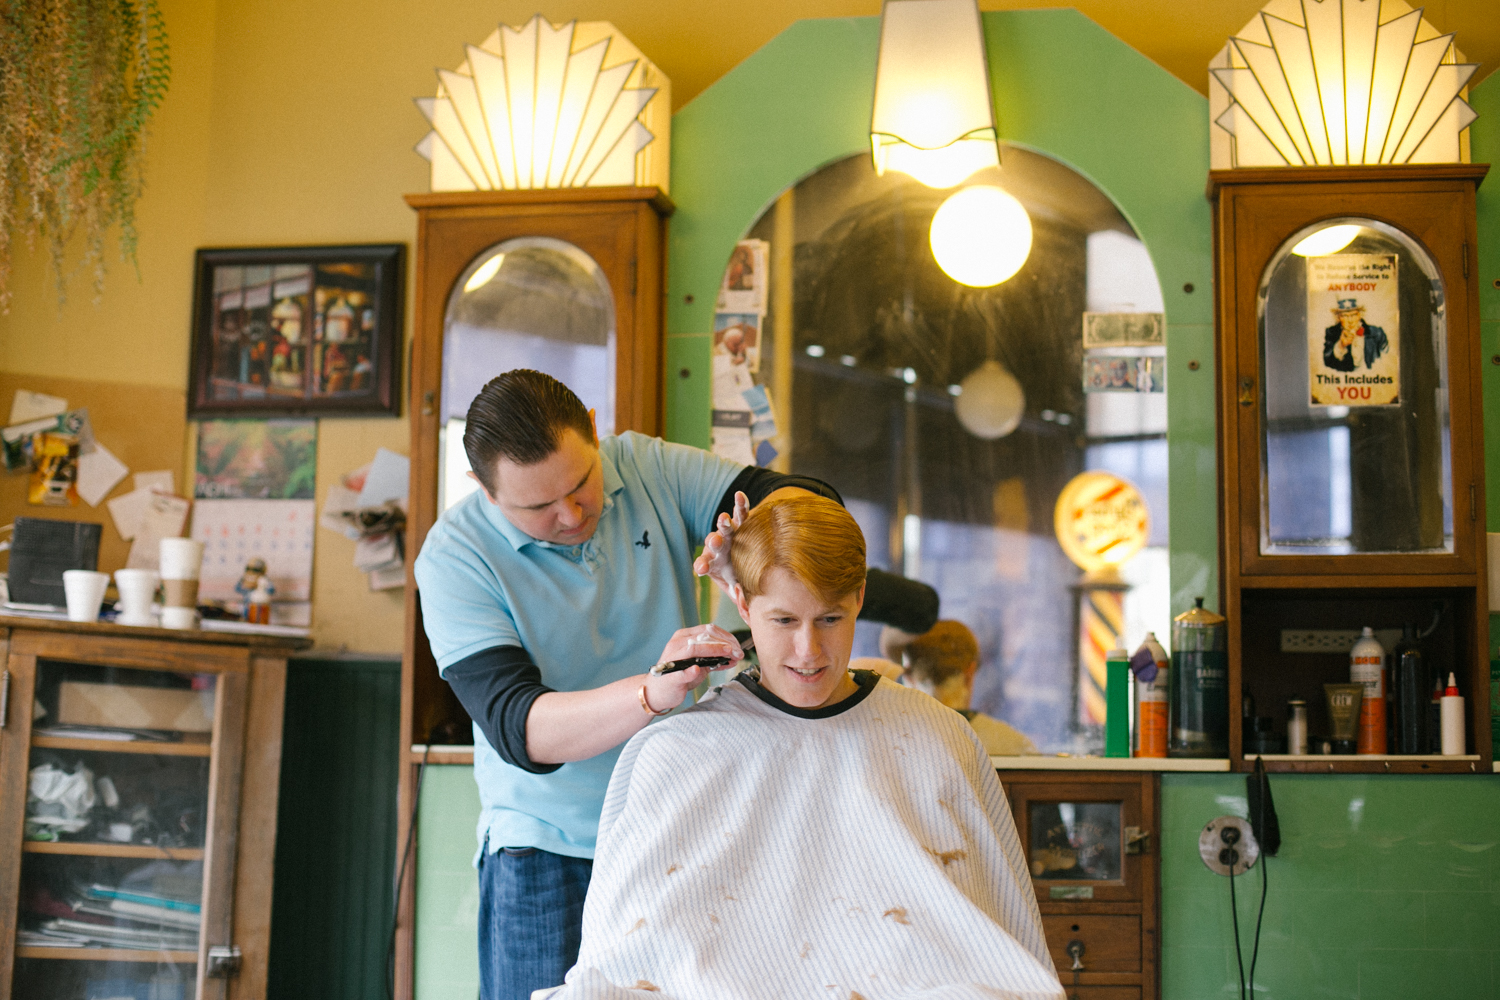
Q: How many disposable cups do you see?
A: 3